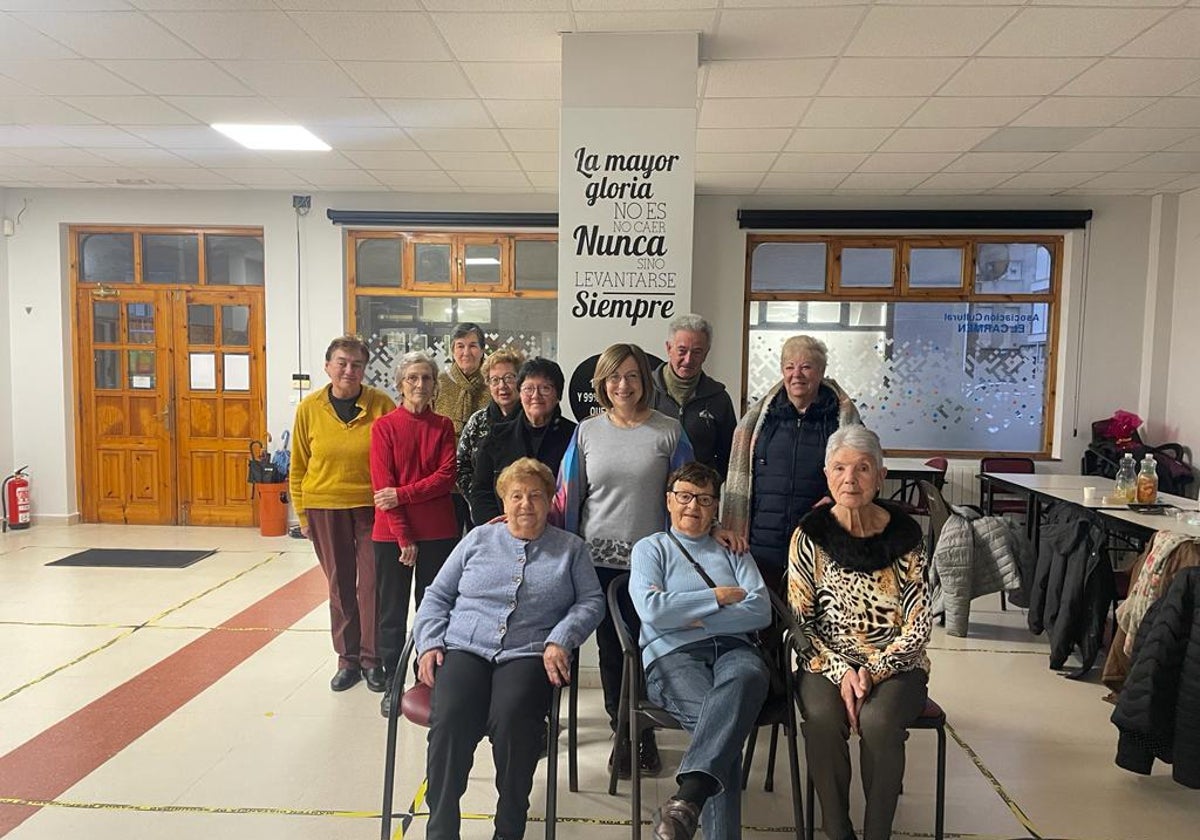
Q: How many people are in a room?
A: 11